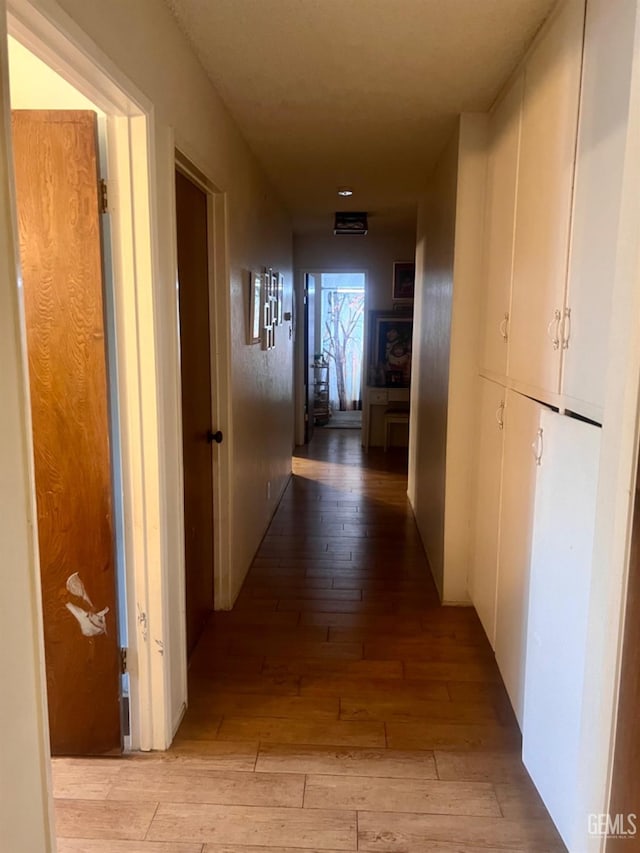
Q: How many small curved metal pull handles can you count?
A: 5